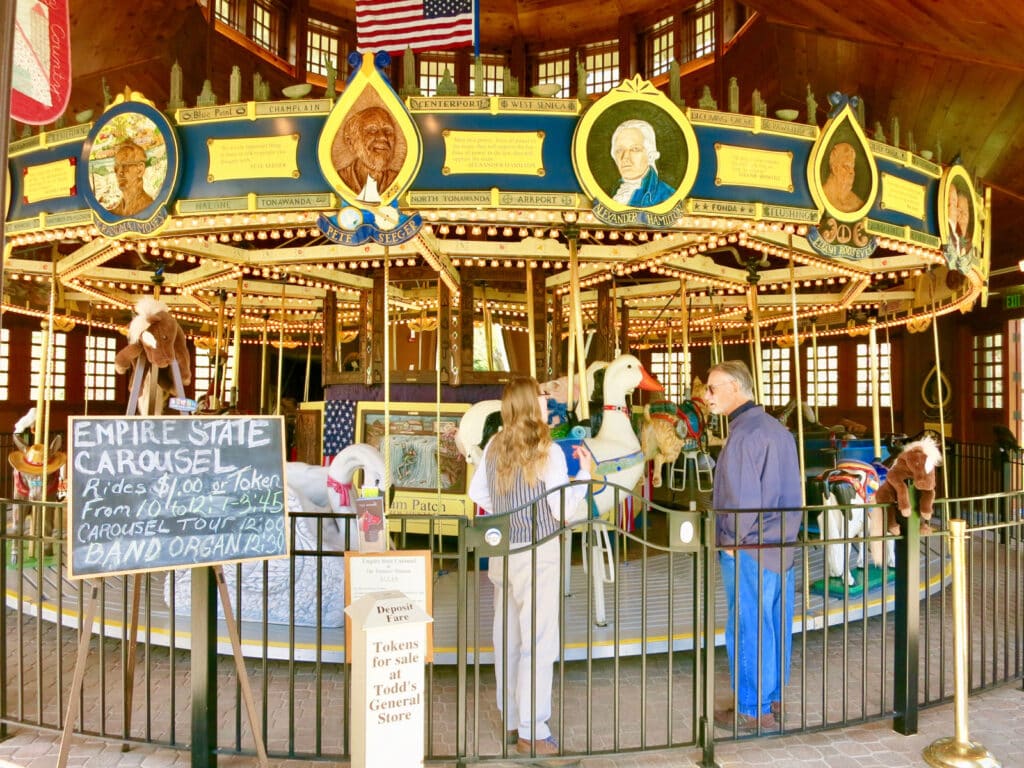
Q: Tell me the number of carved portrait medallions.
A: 5